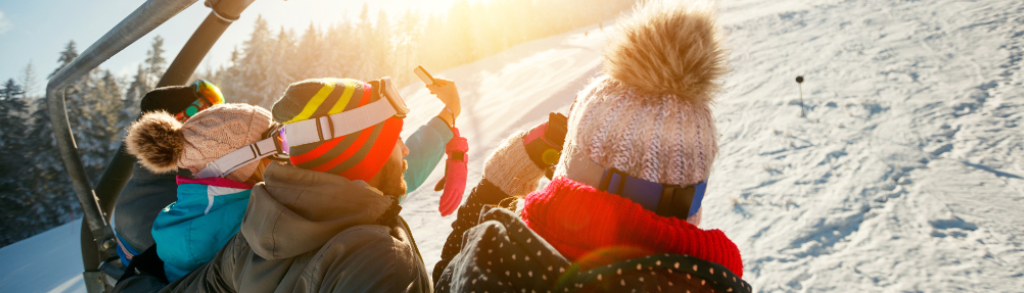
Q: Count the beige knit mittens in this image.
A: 1